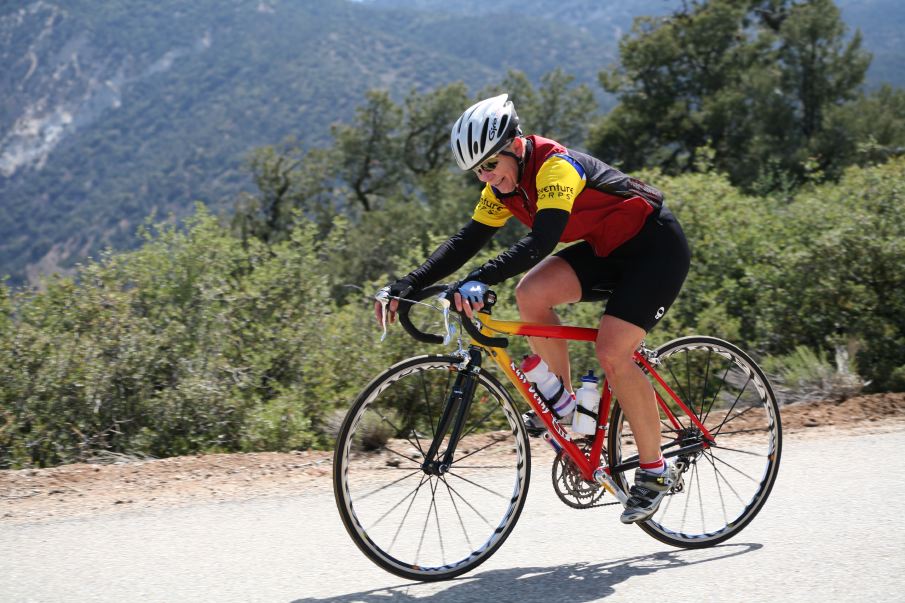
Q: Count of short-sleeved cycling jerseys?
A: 1